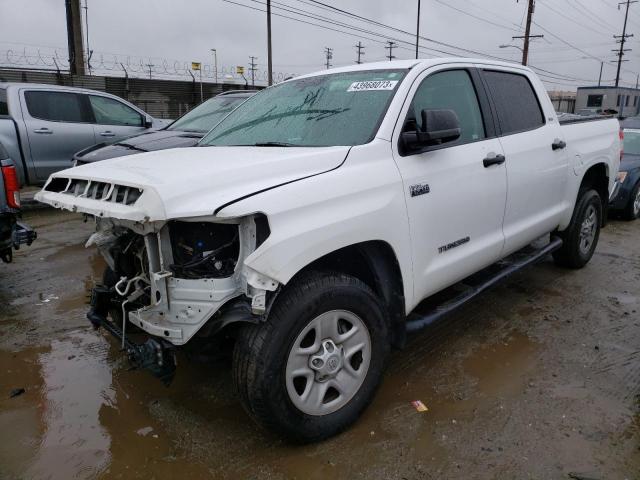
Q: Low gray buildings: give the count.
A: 1